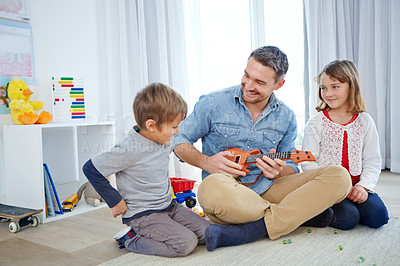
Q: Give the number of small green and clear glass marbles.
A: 7